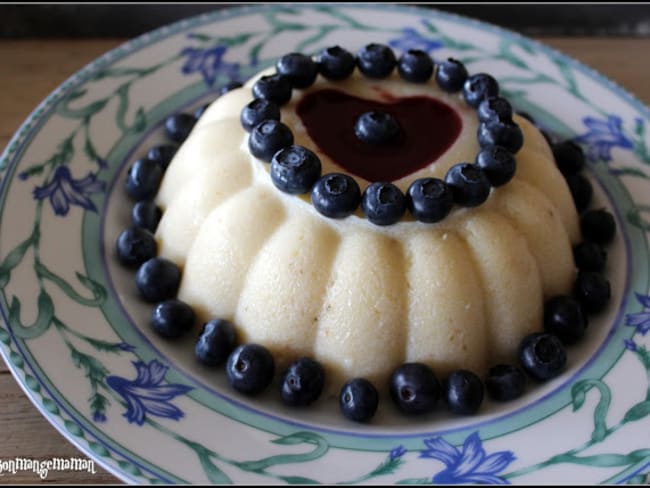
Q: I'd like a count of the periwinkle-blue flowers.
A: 7